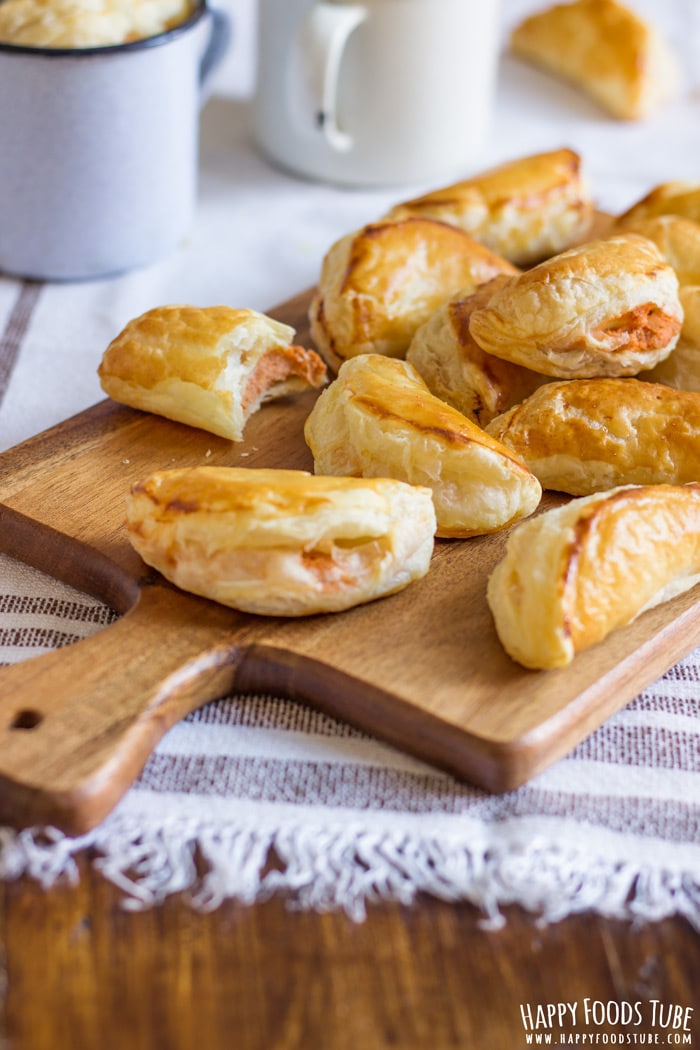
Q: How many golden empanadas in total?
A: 13